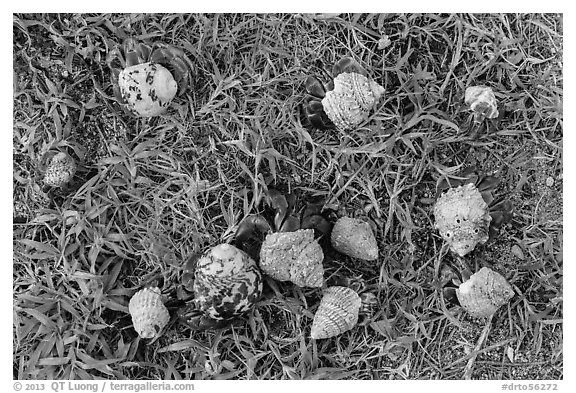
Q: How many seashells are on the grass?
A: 11